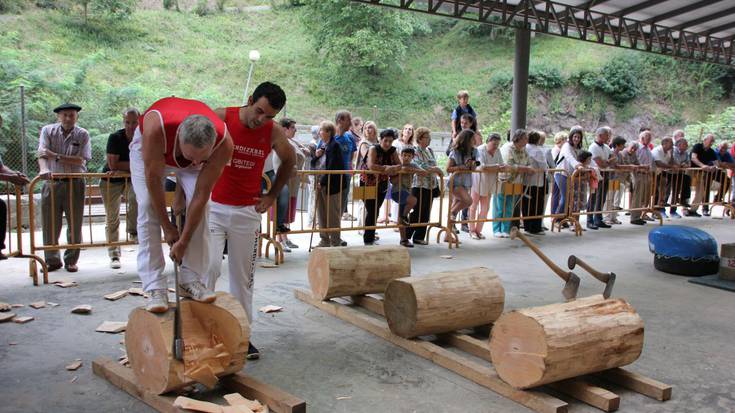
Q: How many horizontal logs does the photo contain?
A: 4